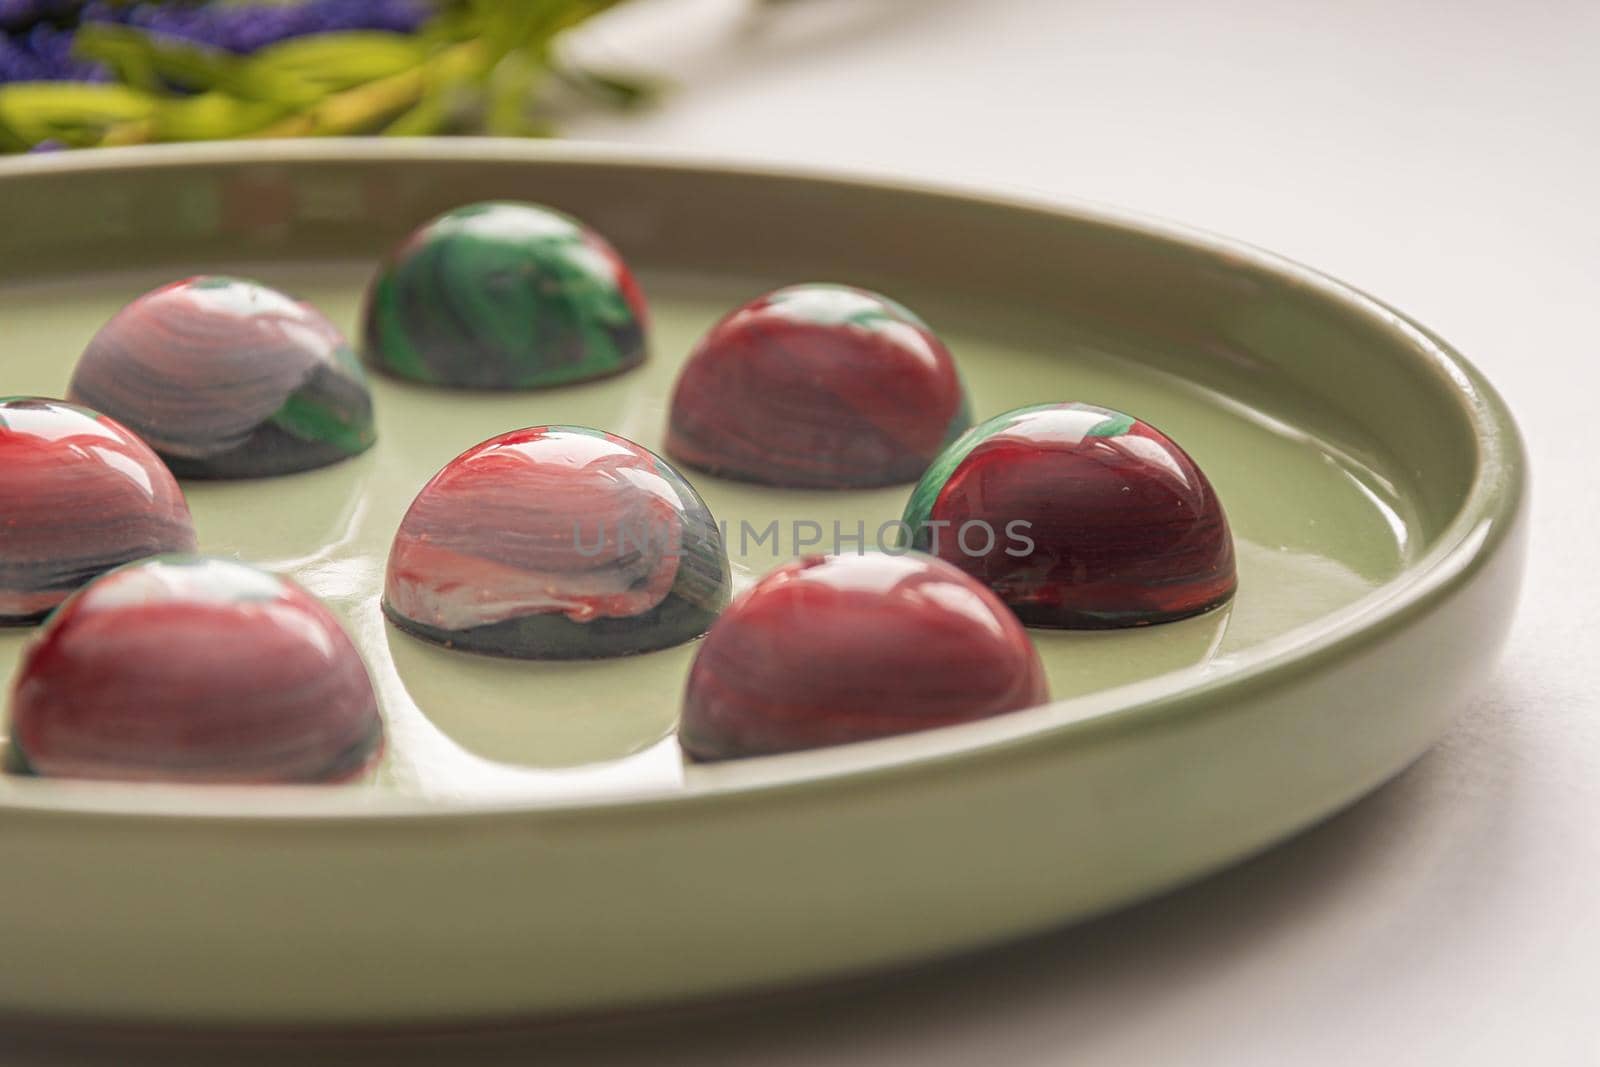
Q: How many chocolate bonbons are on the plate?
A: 8